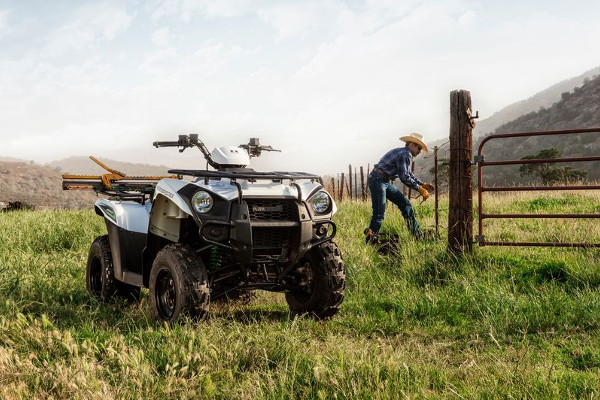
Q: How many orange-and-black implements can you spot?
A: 1